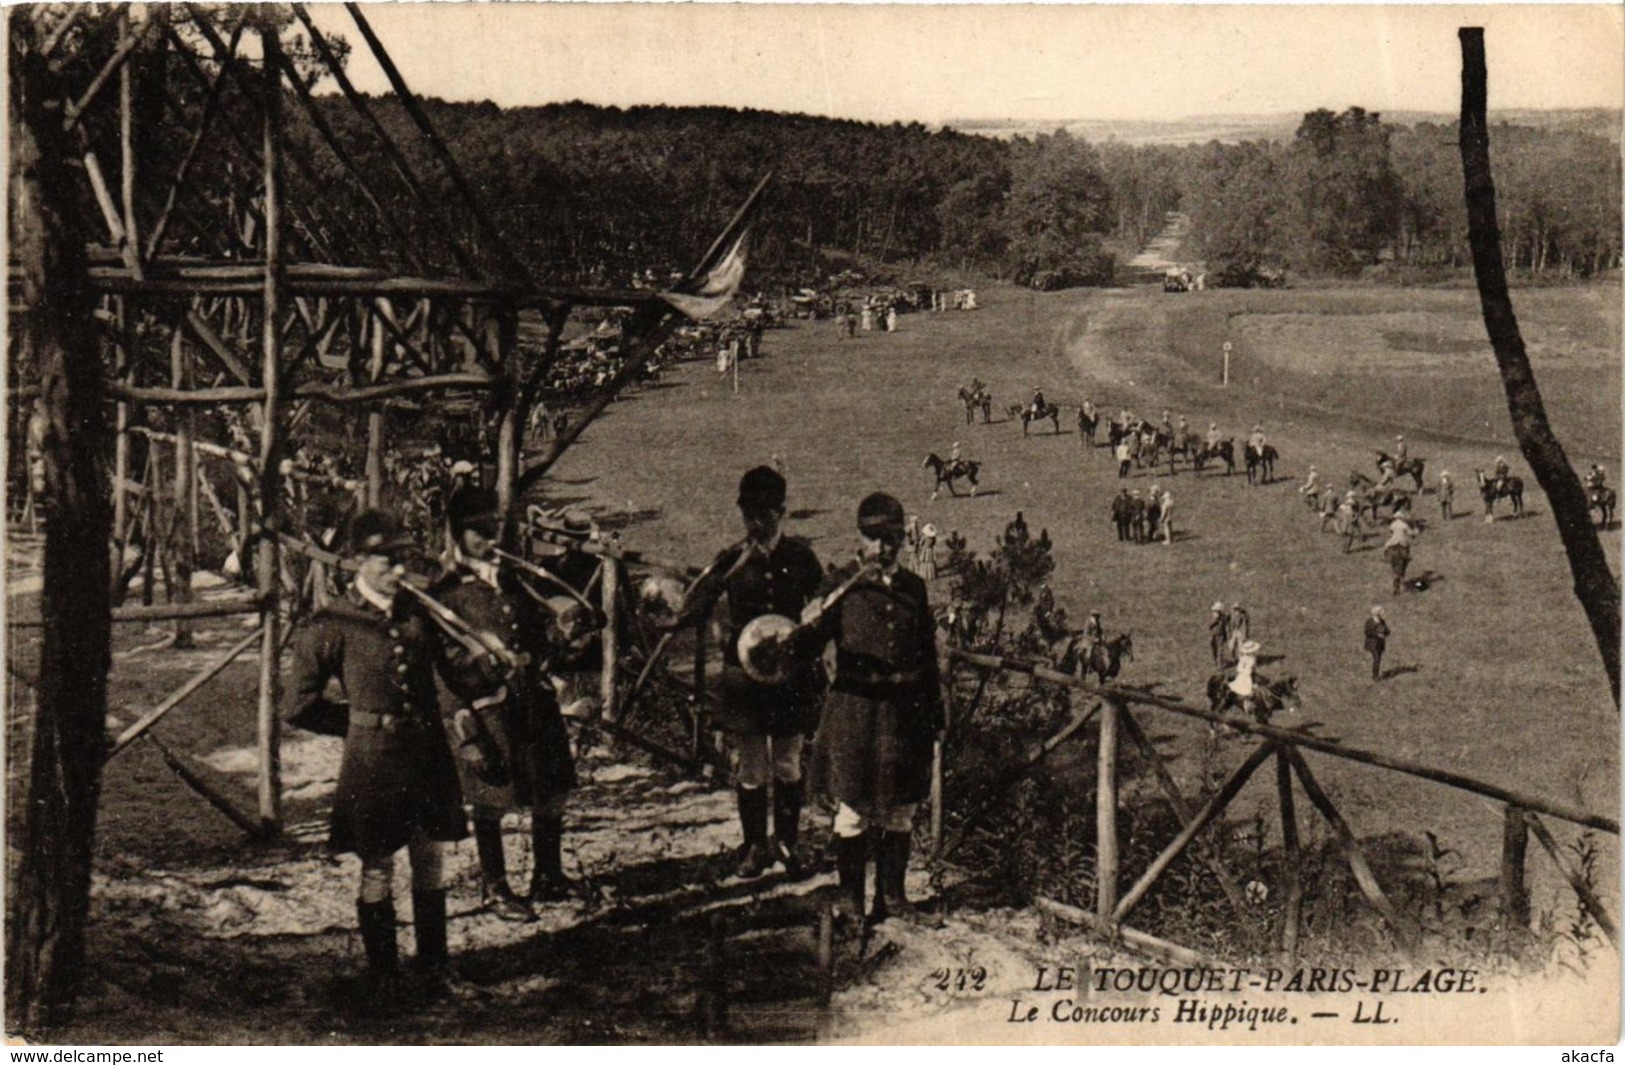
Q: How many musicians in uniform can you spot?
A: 4